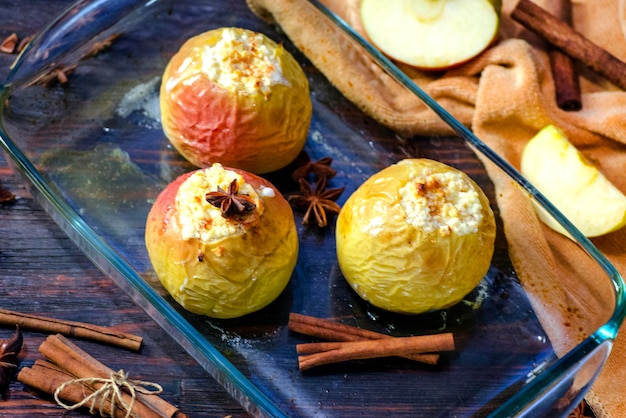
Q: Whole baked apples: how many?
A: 3